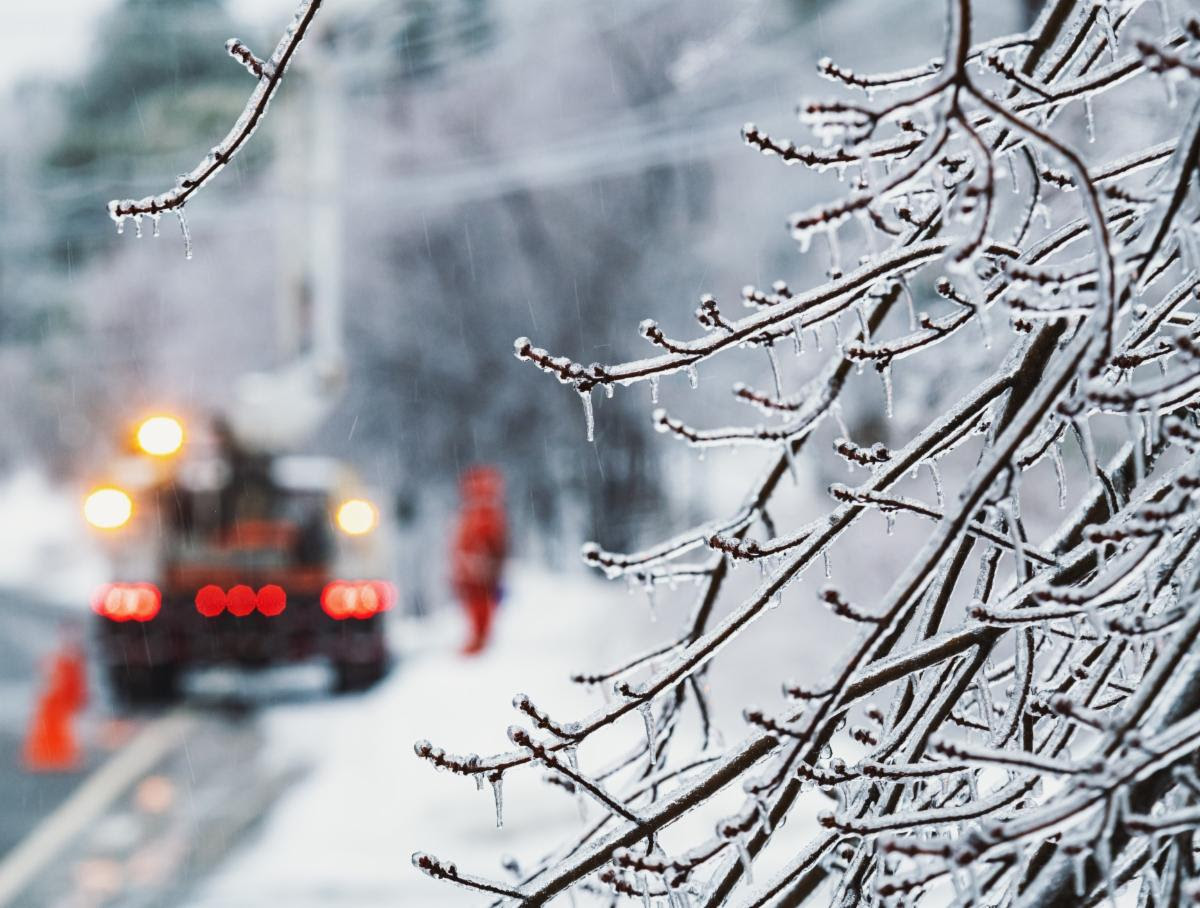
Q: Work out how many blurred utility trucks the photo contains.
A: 1